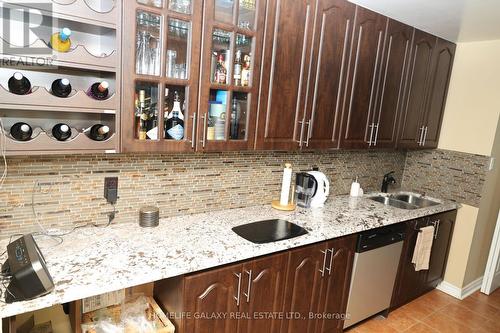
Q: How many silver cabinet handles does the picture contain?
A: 14